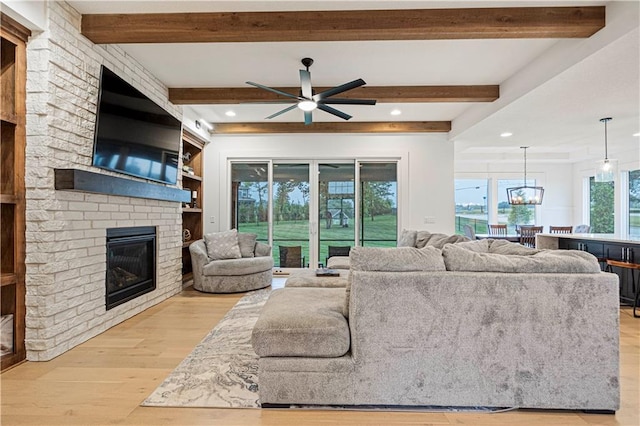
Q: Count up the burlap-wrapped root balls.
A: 0